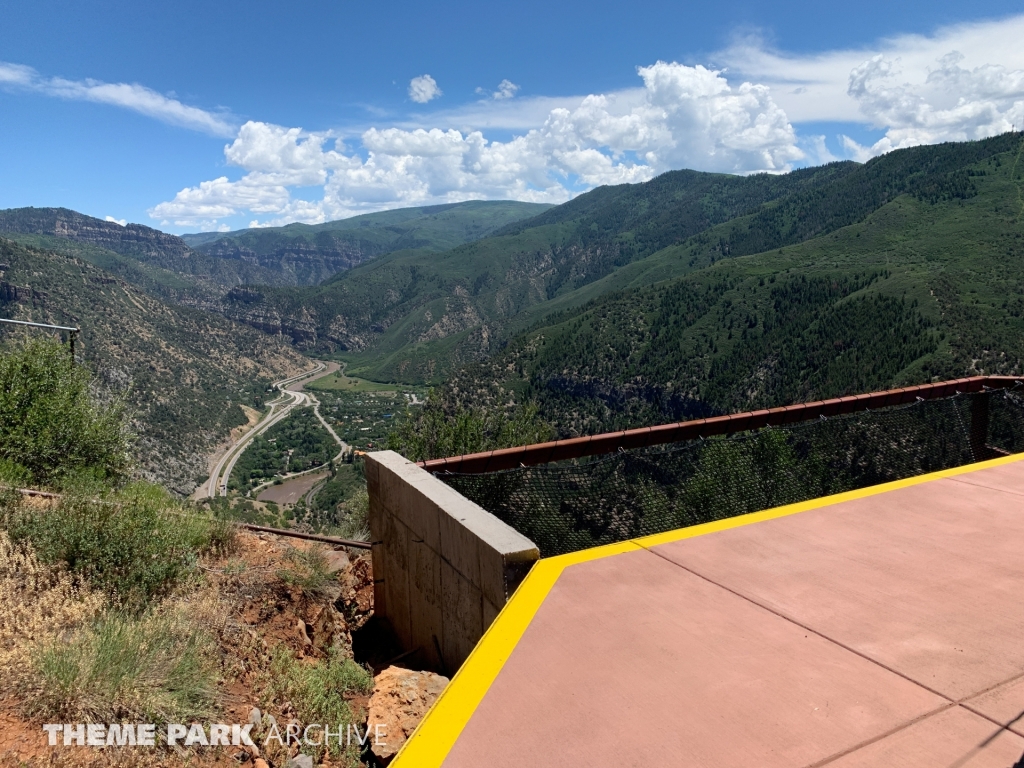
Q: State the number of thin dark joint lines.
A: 3